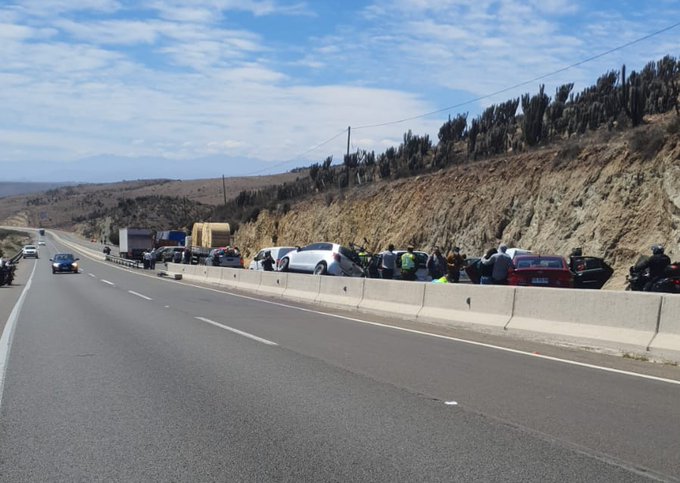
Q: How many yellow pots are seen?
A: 2